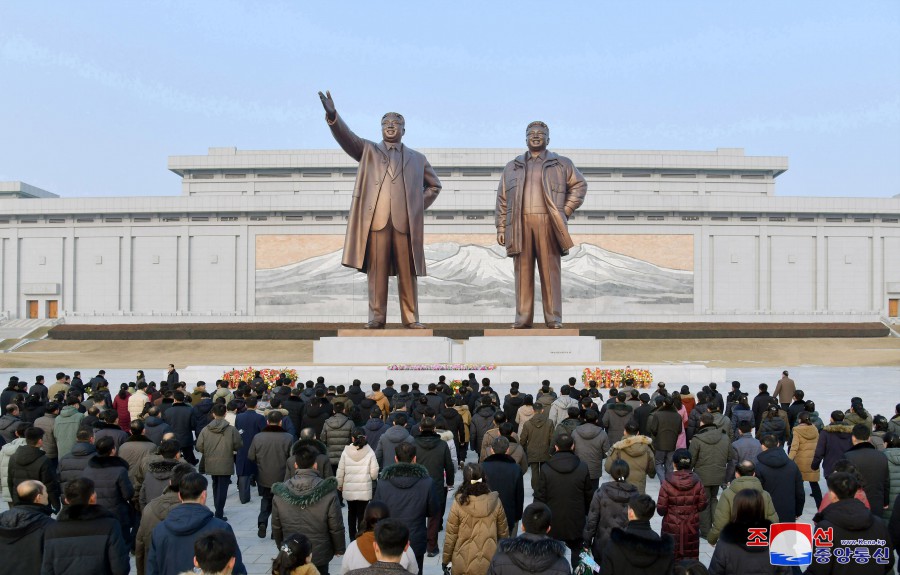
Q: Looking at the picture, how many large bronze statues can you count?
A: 2